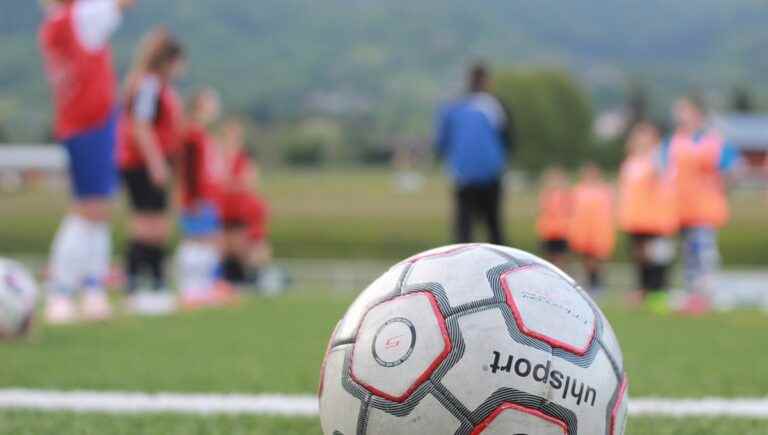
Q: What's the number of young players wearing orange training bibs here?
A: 4